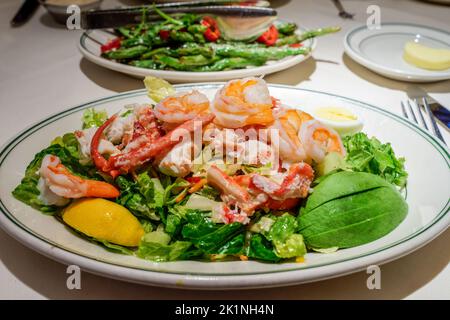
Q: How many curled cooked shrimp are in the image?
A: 5